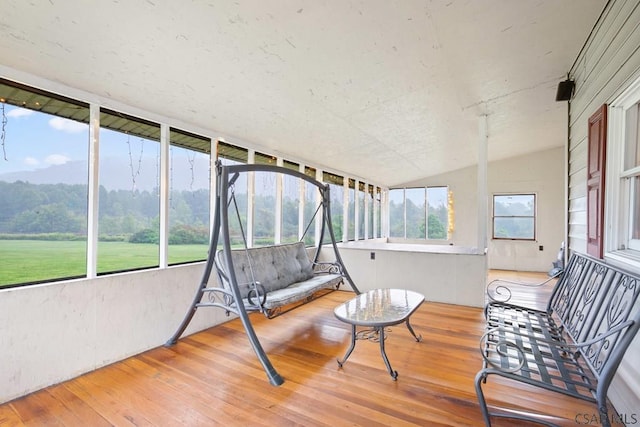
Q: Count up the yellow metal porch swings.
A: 0